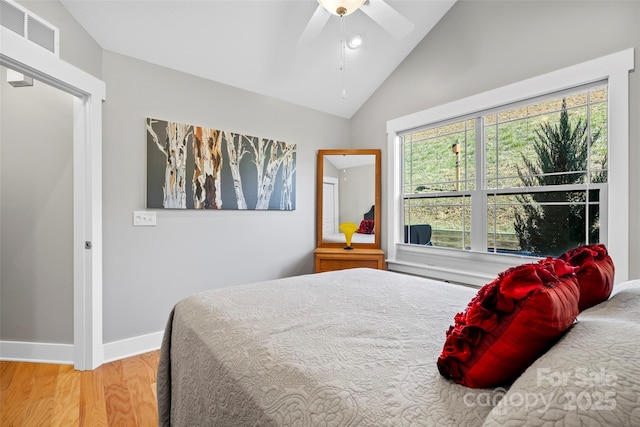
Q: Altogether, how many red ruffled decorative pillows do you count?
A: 2